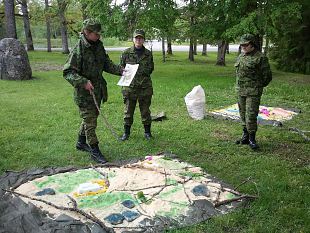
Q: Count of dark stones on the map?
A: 5